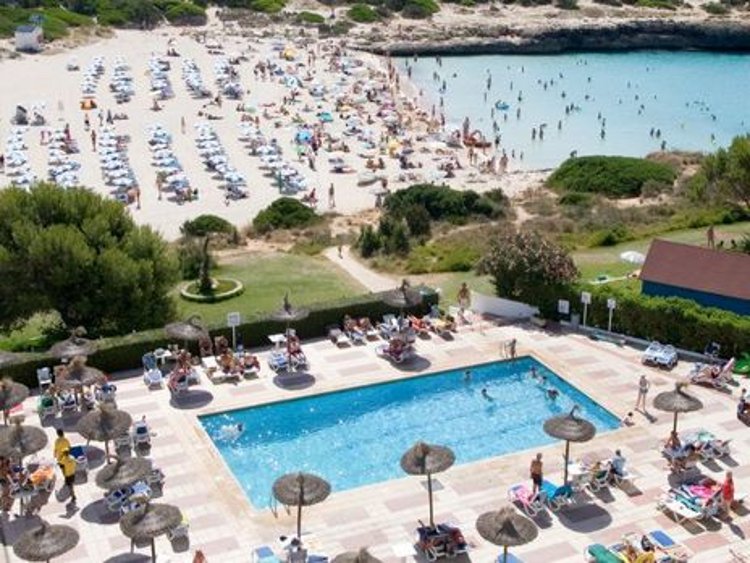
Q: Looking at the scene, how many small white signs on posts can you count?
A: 4